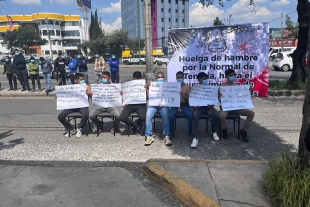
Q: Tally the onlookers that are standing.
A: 9